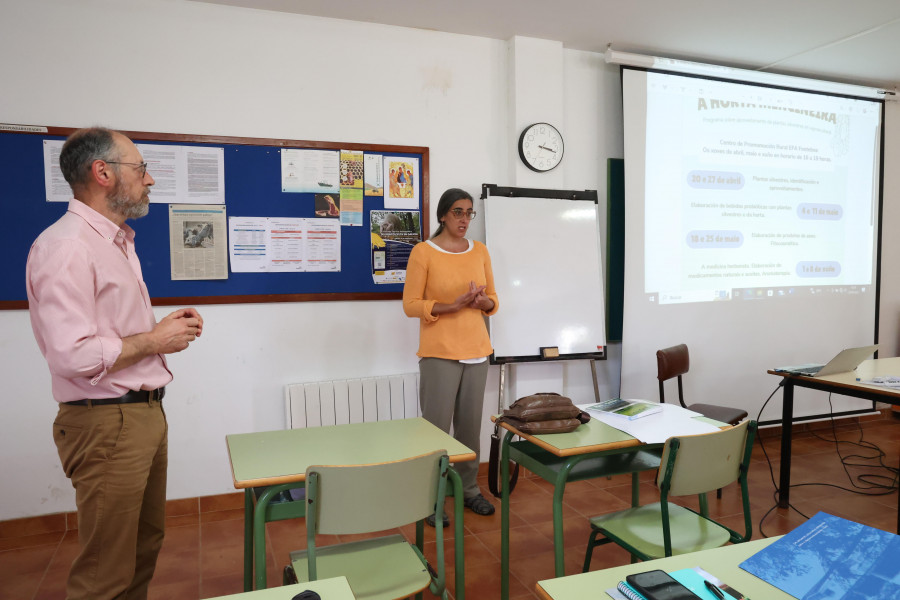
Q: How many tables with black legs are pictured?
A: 1